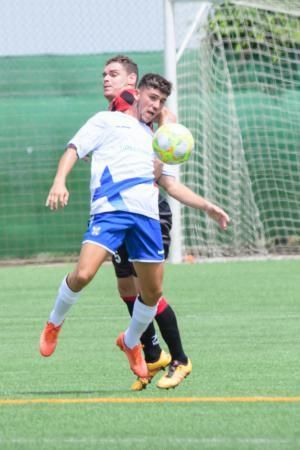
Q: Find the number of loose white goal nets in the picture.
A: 1